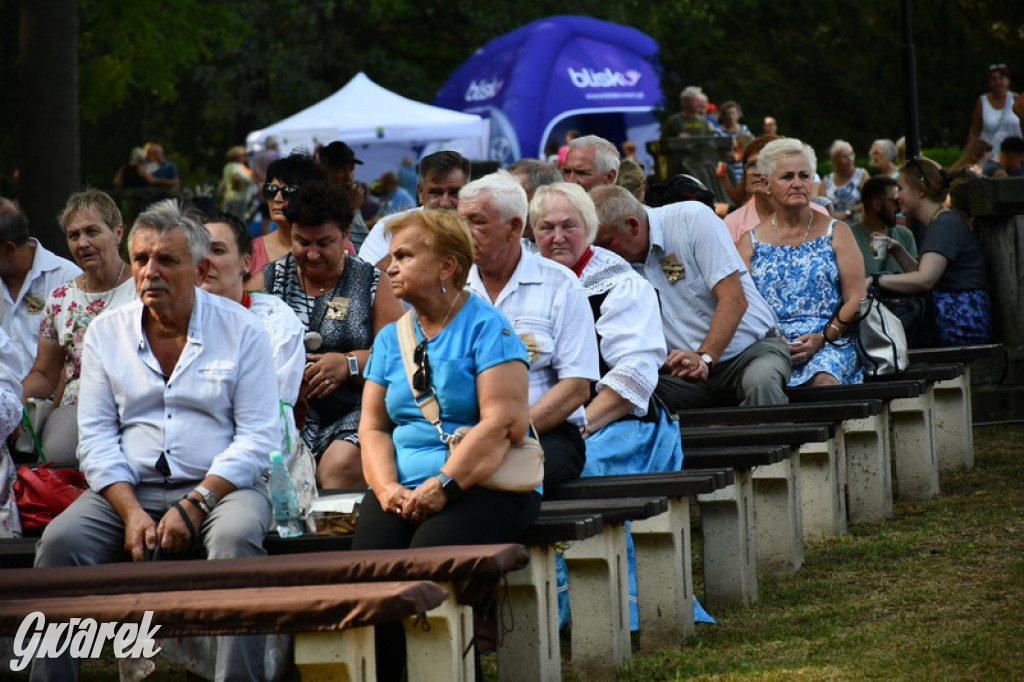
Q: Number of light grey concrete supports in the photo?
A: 11